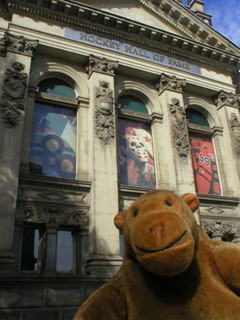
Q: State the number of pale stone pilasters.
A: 4